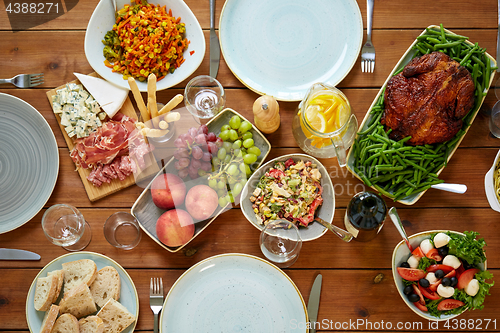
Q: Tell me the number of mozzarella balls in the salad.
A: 7